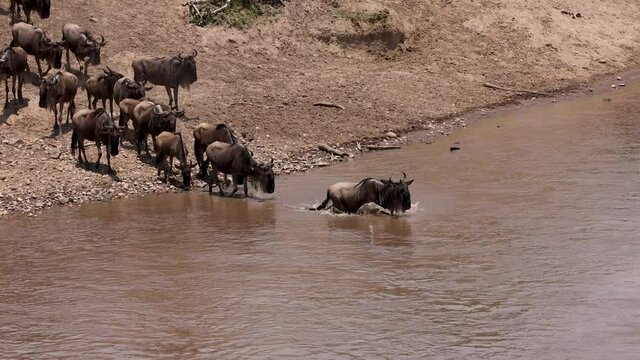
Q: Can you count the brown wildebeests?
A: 15